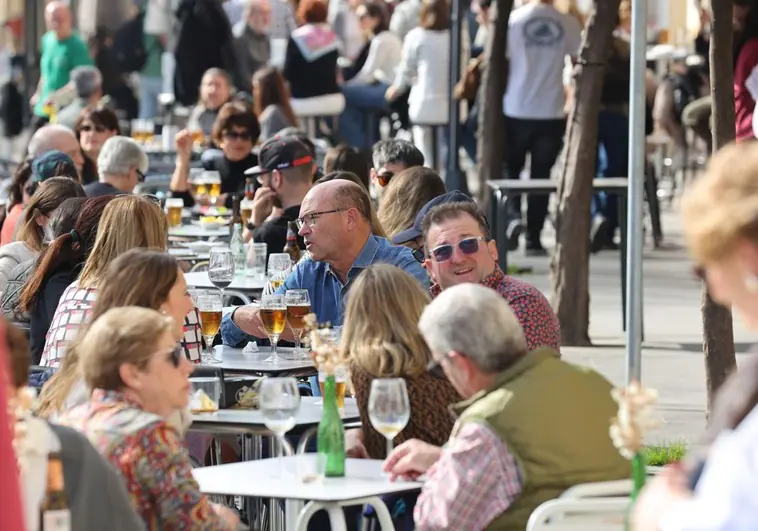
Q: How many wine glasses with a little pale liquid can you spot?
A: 2